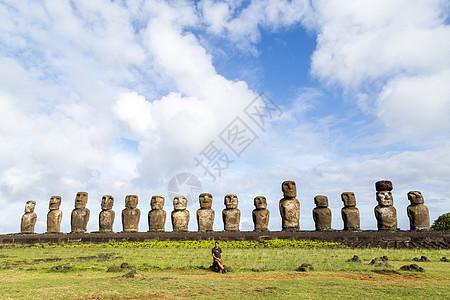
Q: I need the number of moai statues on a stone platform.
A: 15